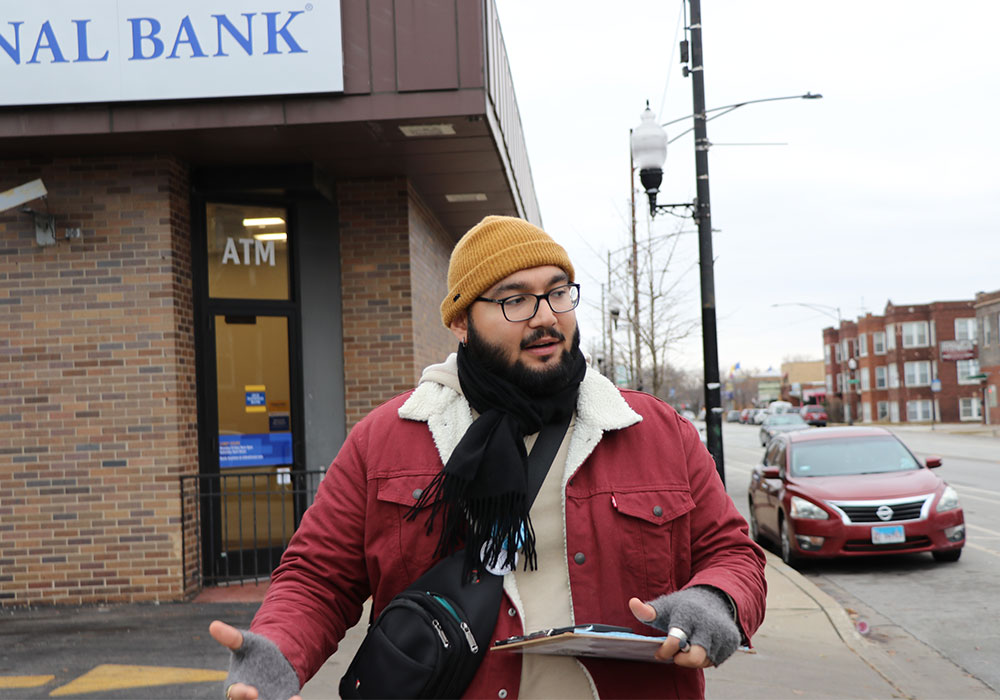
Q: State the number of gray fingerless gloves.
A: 2